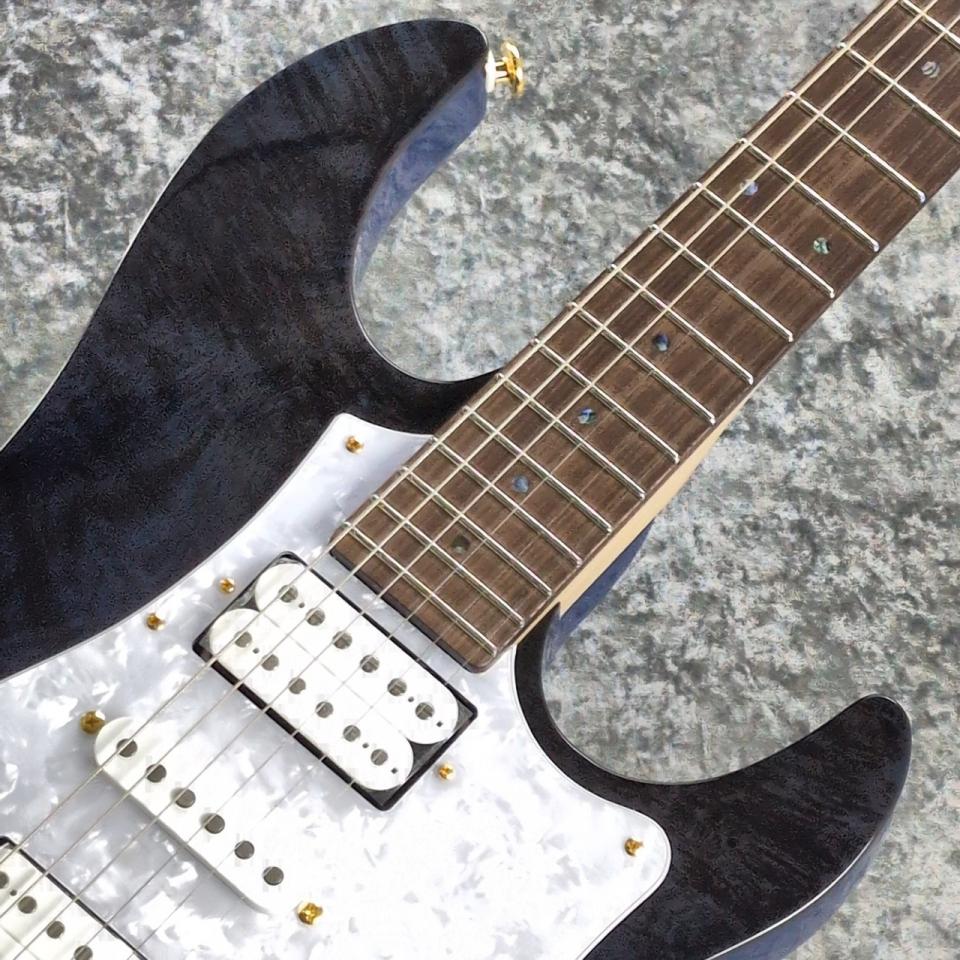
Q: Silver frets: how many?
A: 15